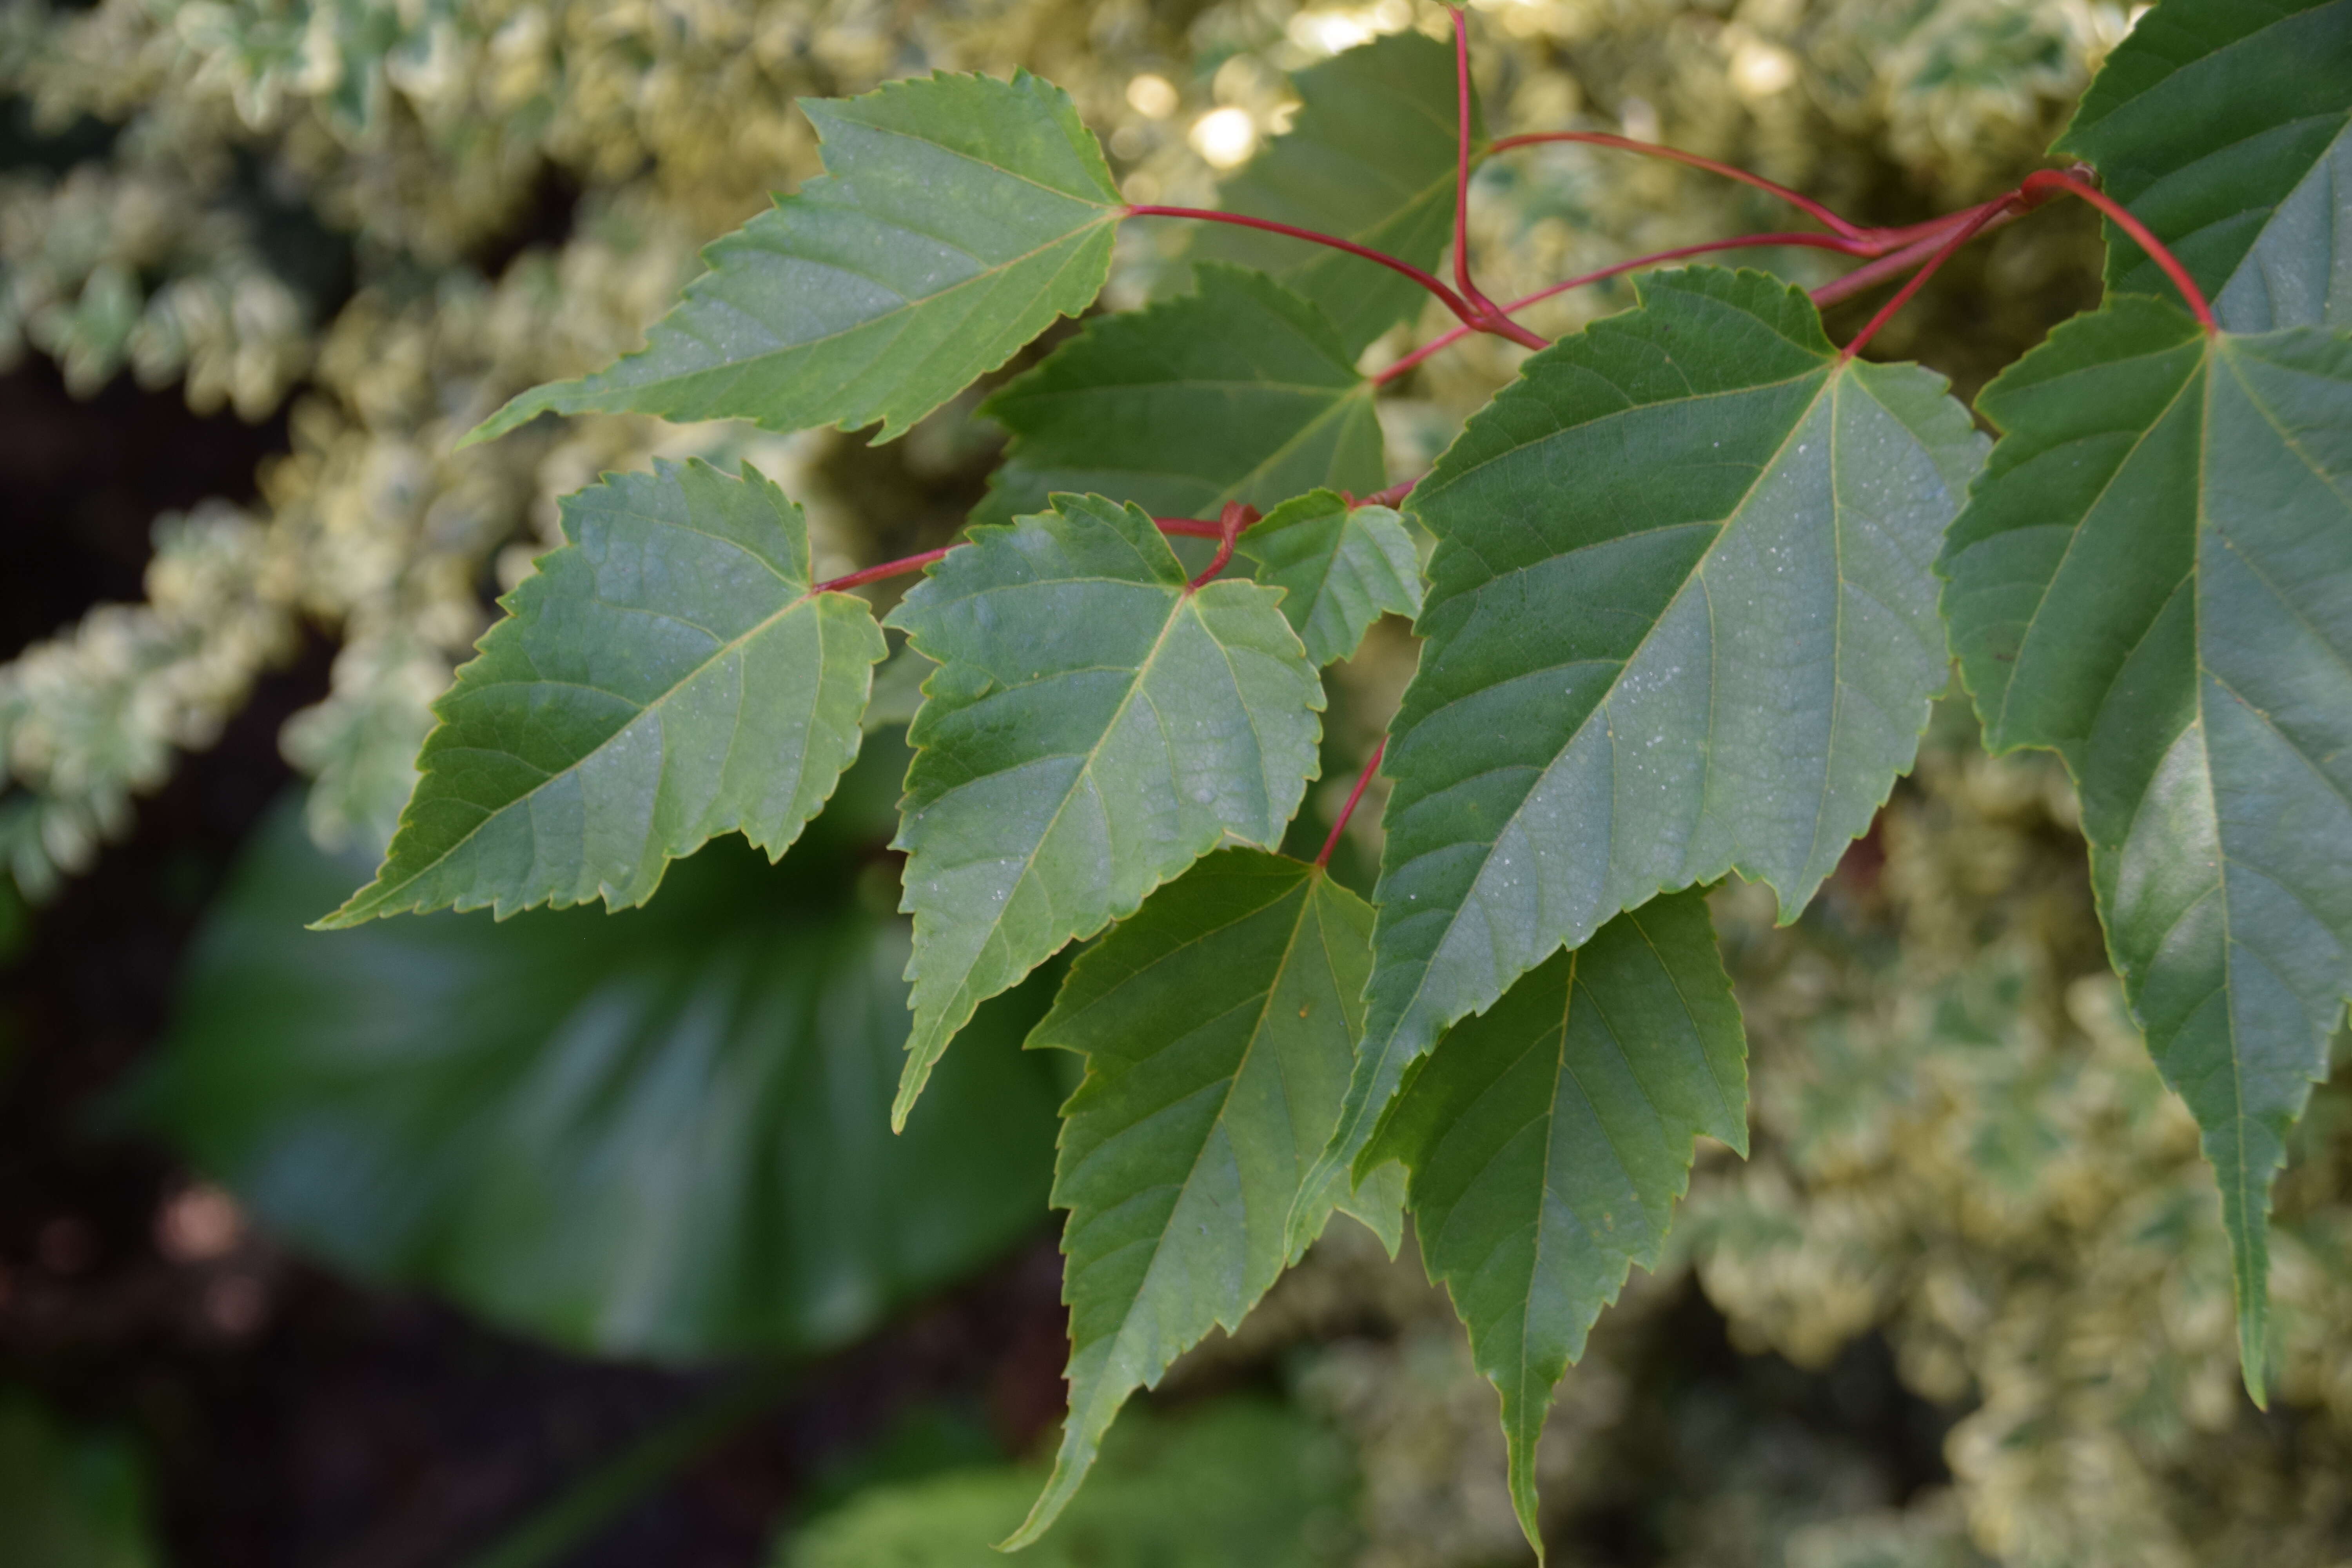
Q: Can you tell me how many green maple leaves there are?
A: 11